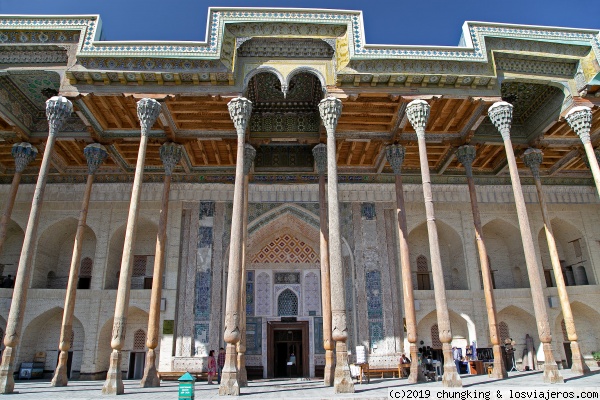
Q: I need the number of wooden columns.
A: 15